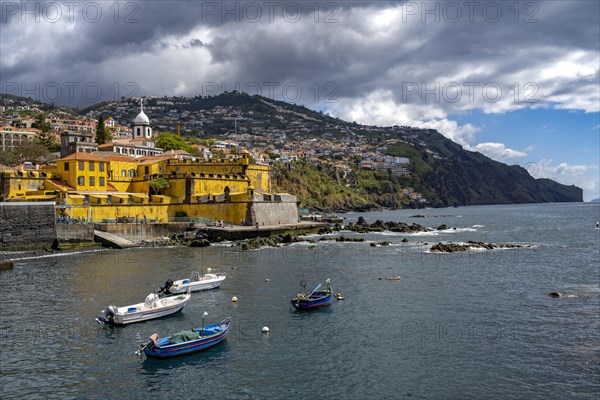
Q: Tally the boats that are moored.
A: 4